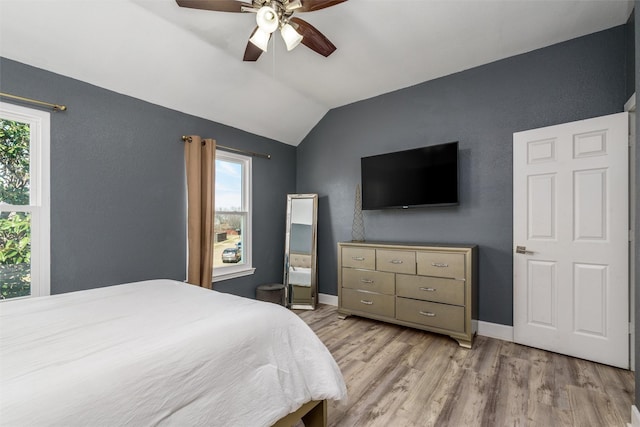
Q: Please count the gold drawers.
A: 7